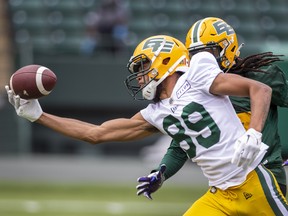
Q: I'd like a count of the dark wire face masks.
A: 2